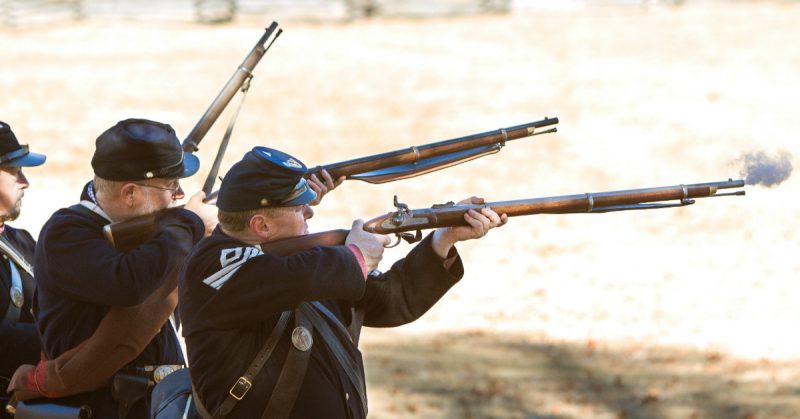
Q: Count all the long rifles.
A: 3